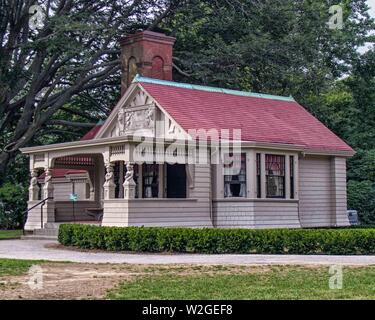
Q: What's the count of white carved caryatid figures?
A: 4